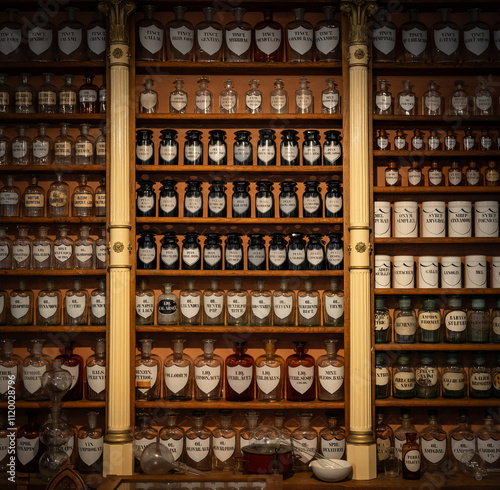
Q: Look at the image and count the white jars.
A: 11